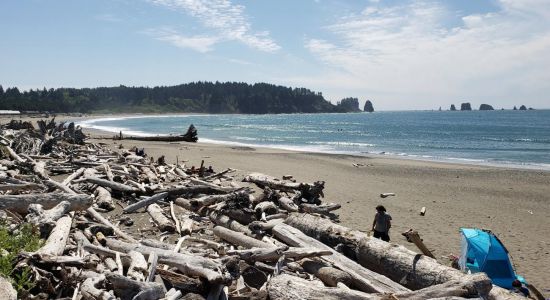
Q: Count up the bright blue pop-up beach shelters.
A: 1